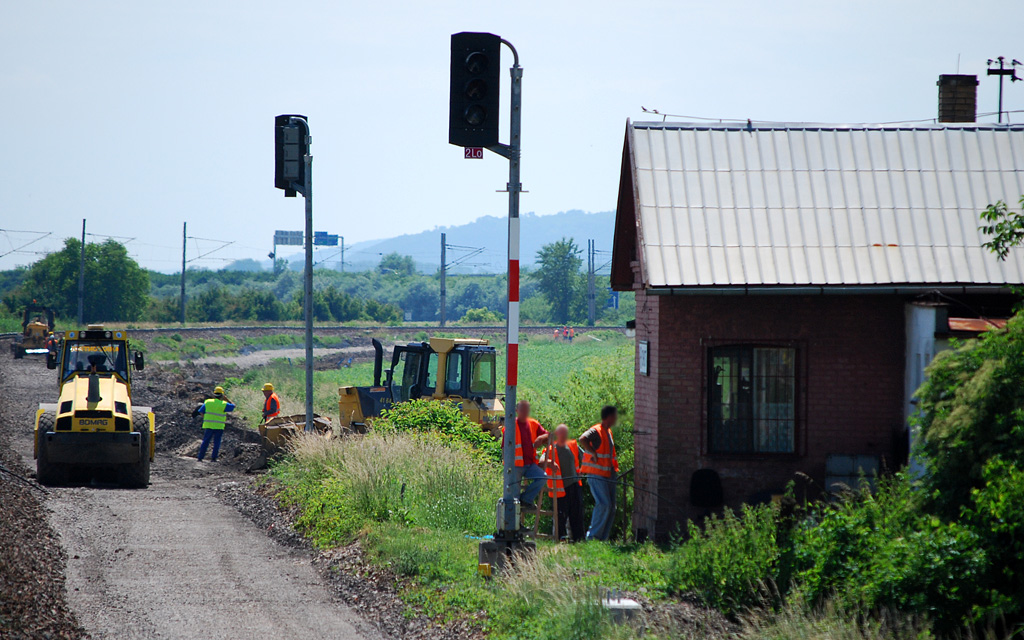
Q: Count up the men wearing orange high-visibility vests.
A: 4